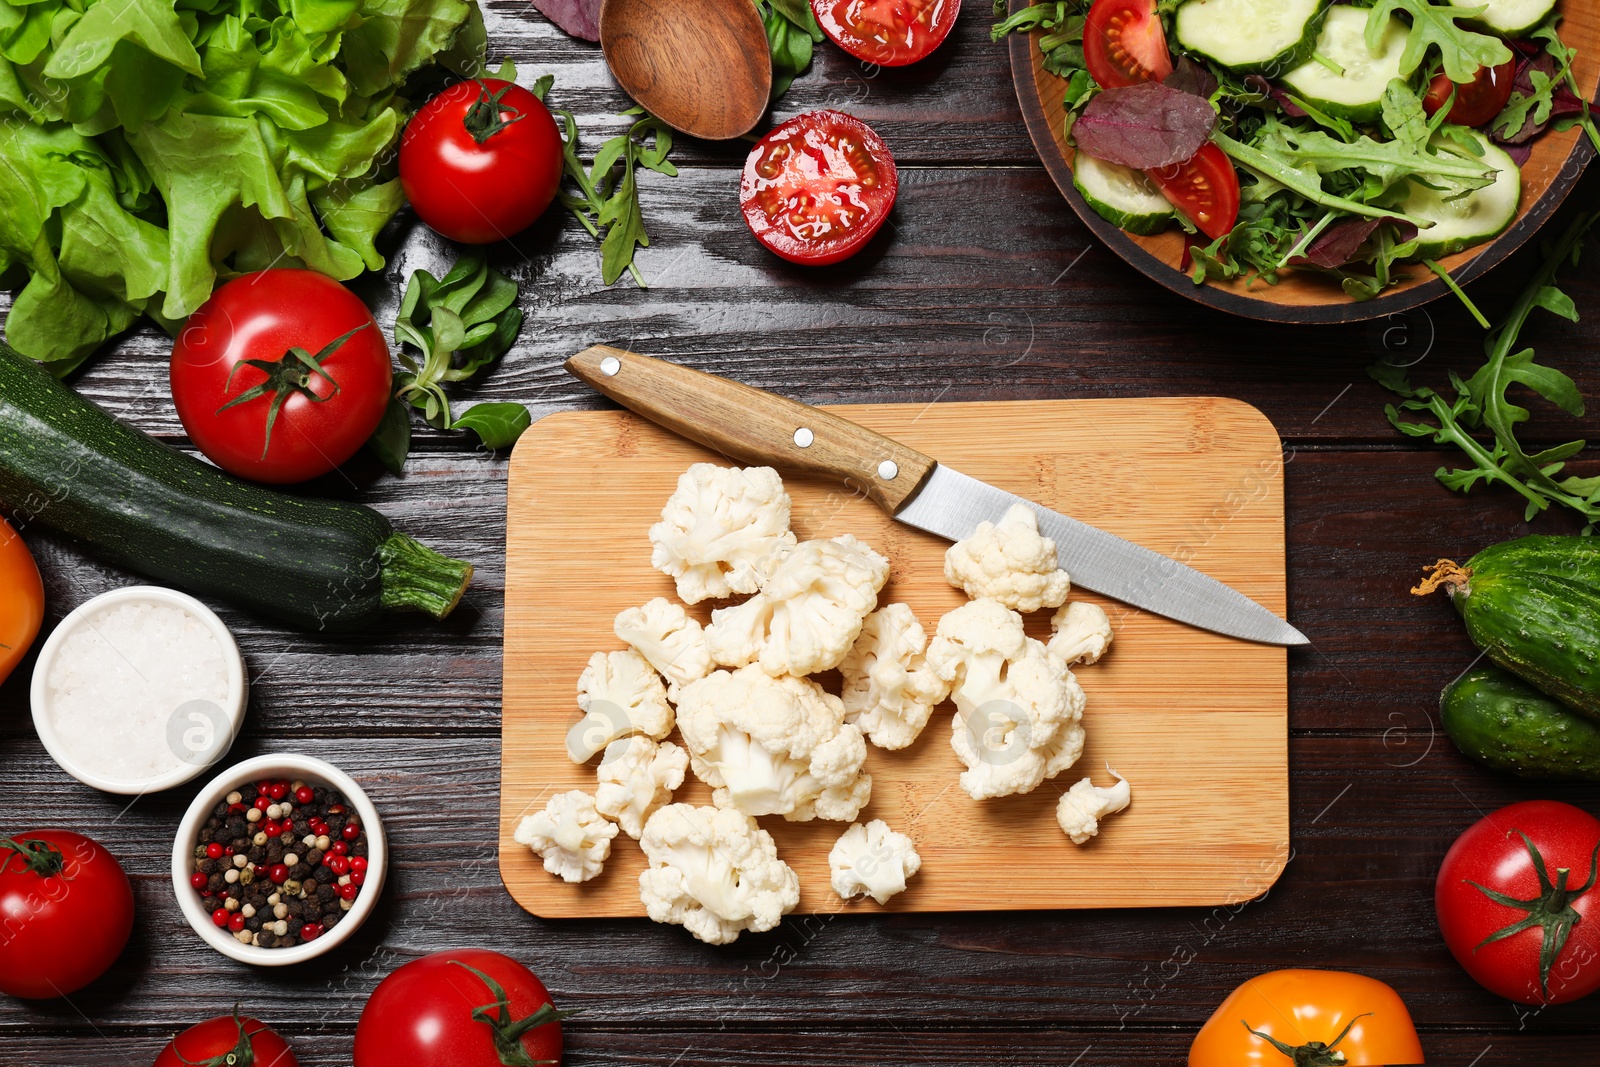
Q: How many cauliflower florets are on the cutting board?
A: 14